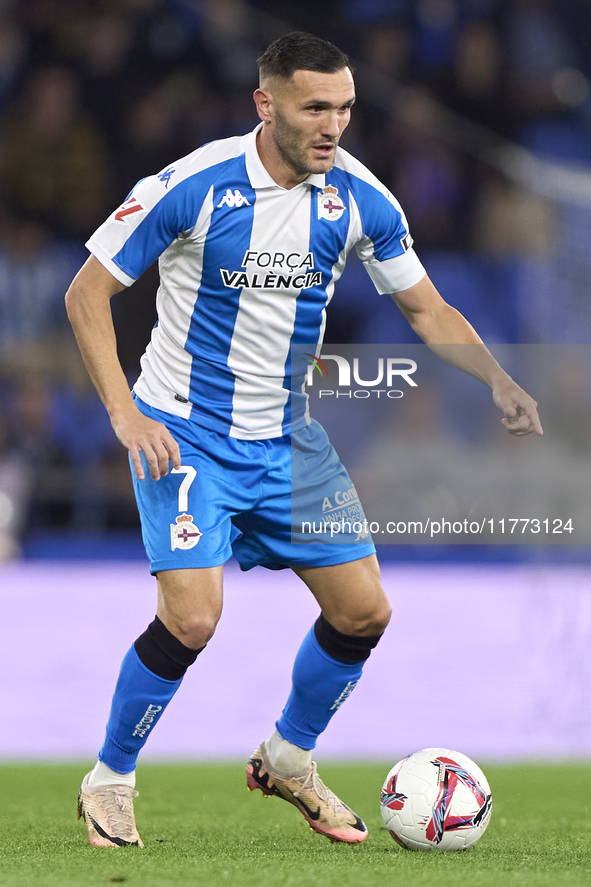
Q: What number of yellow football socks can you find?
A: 0